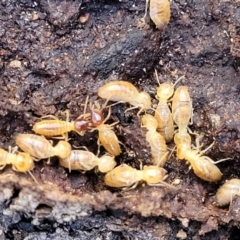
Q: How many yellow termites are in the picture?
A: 13